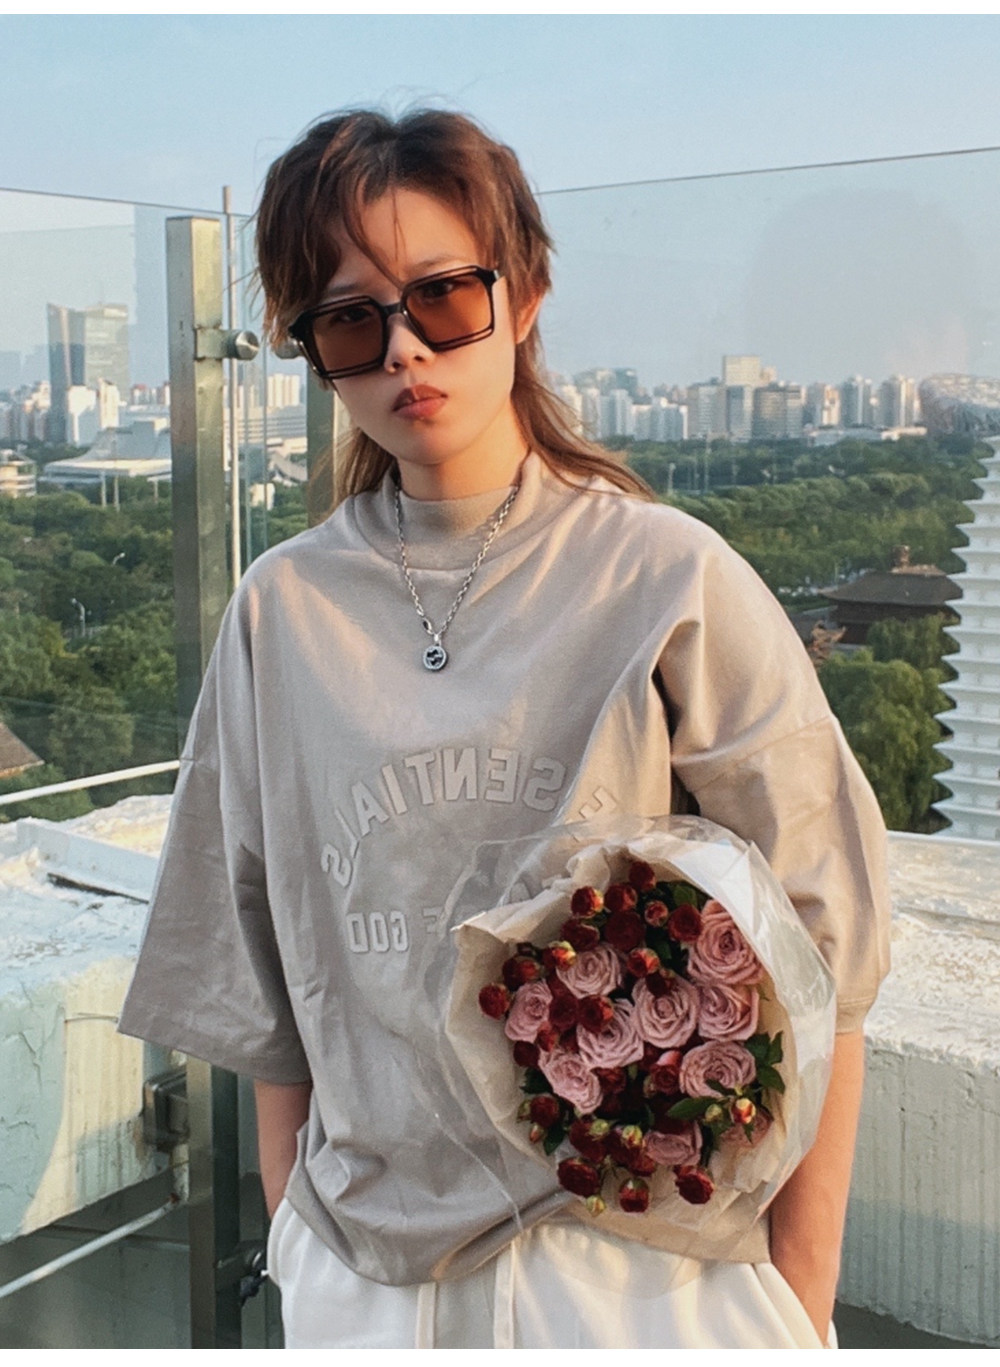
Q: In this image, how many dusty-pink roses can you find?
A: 10